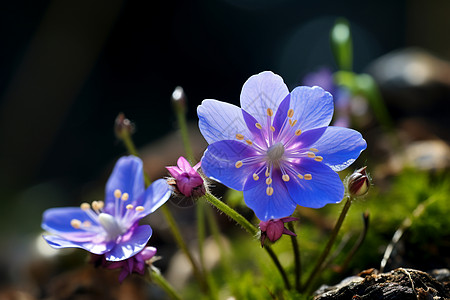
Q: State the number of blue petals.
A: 12